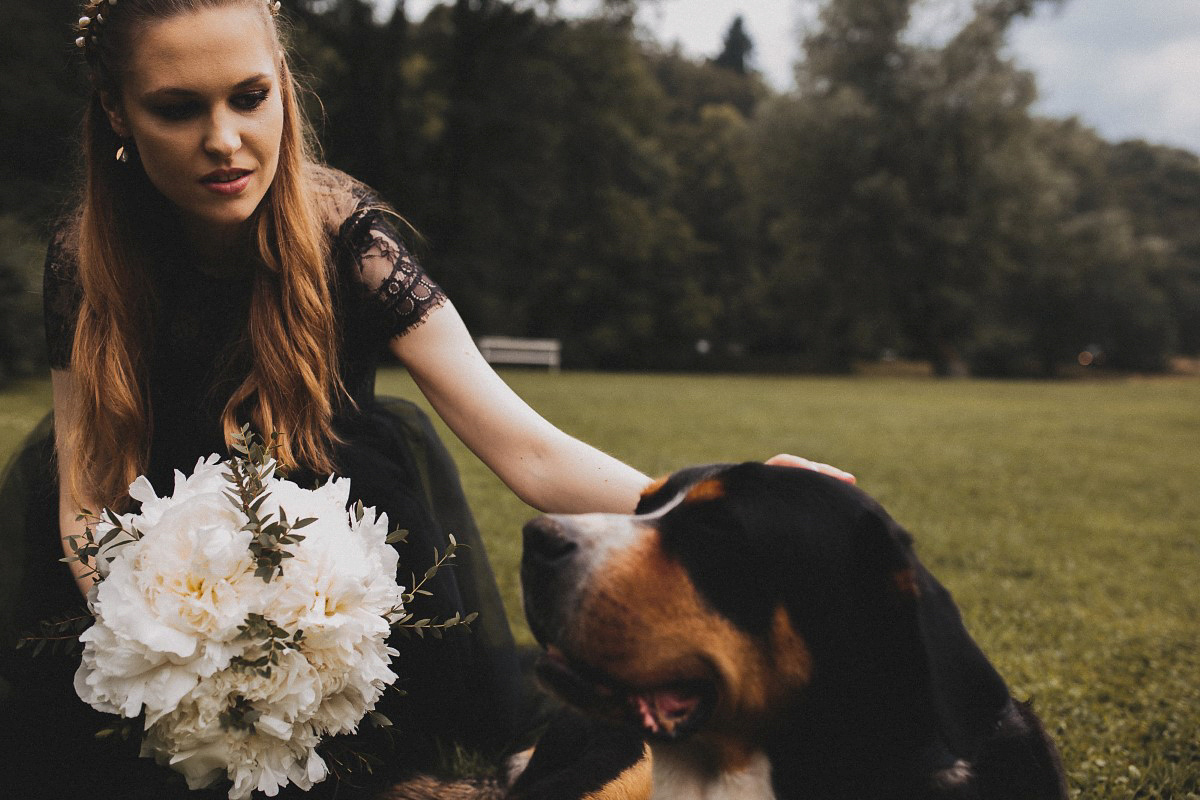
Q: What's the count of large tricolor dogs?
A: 1